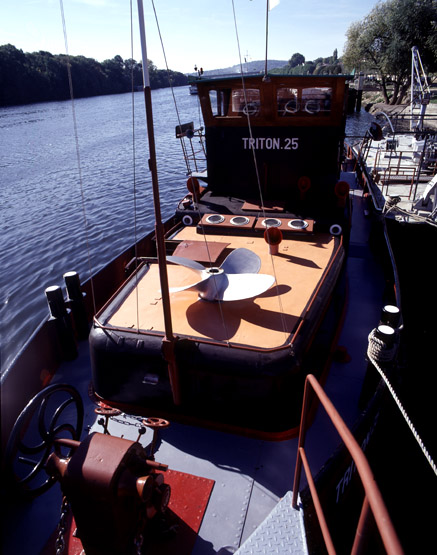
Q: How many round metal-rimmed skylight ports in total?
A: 4